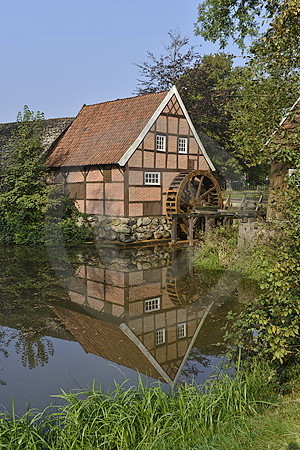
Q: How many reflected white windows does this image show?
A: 3